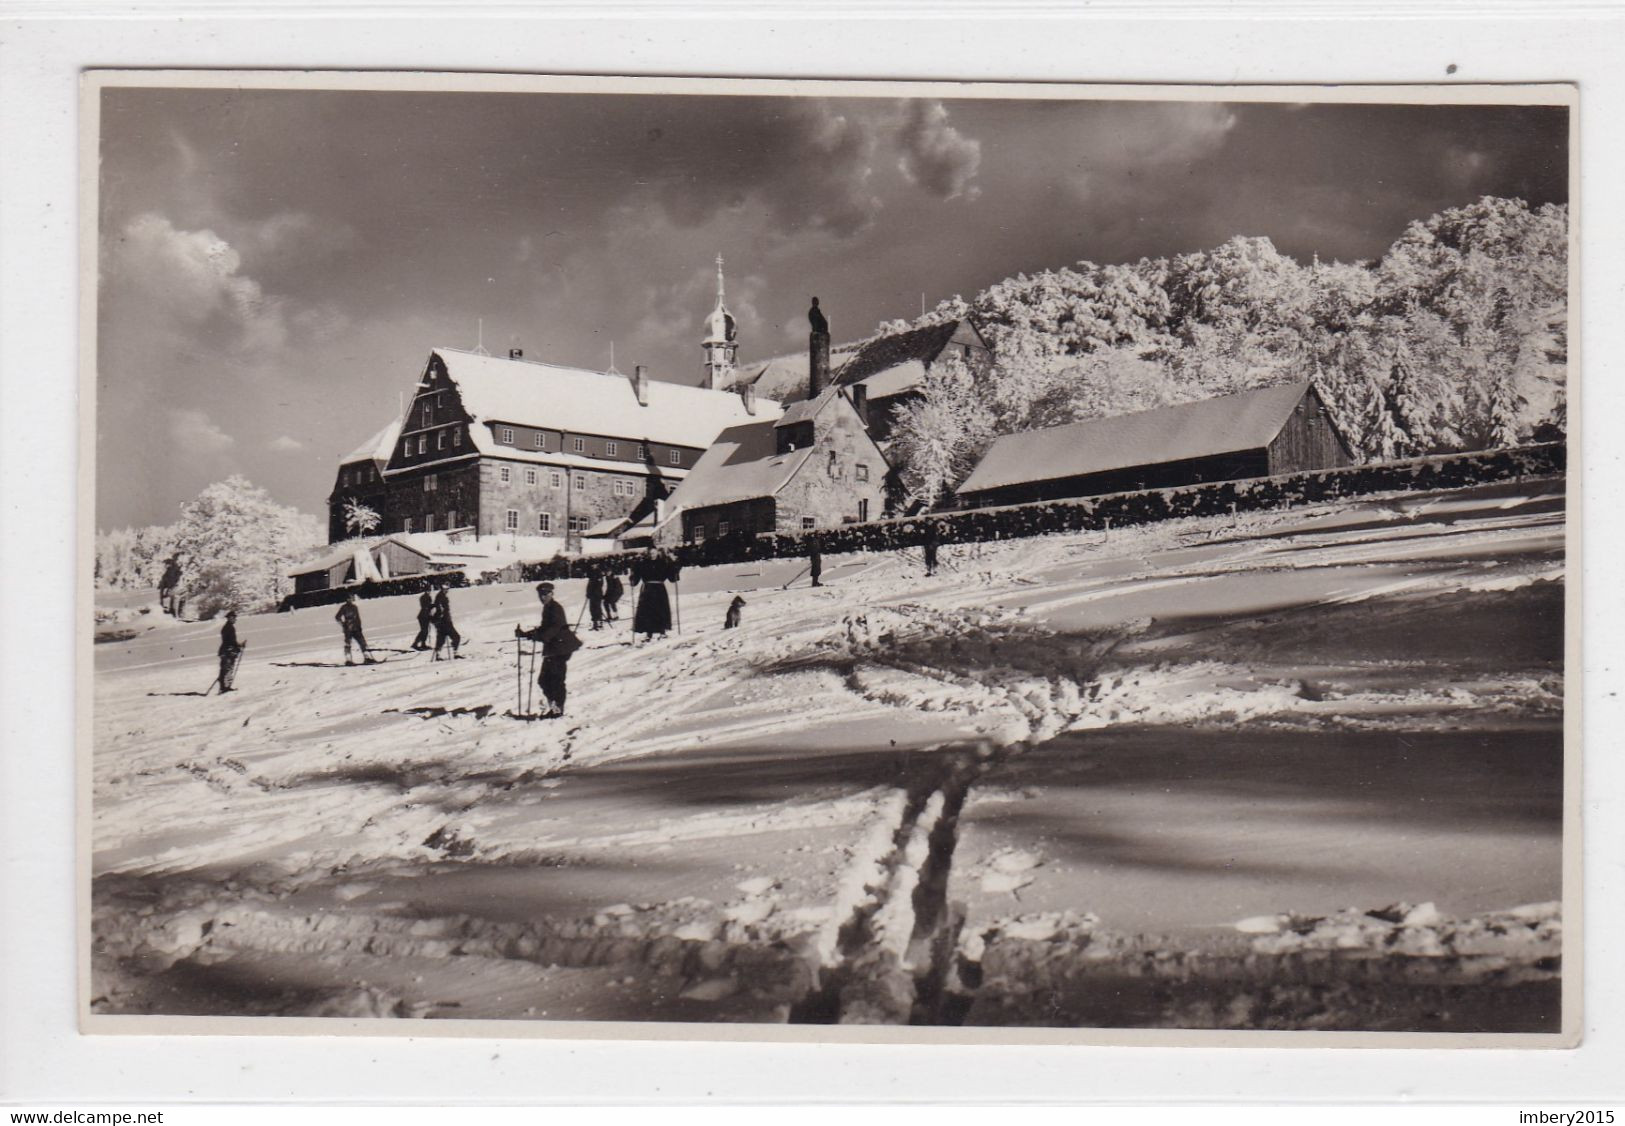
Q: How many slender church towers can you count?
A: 1